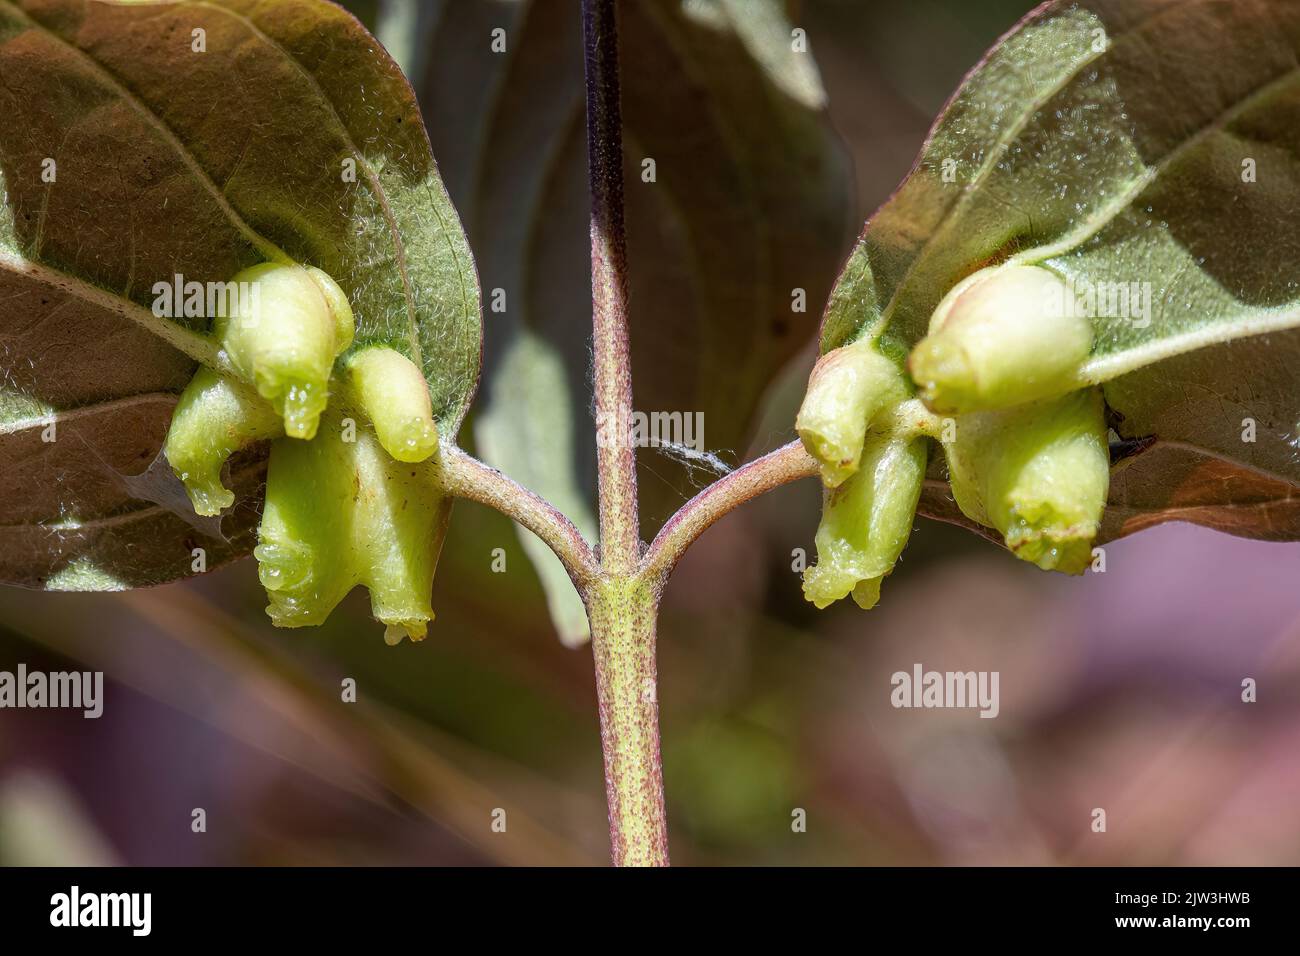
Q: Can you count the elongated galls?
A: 9